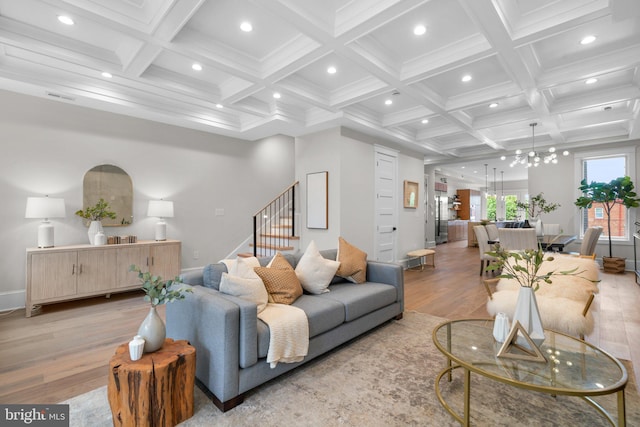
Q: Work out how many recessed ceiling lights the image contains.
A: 14